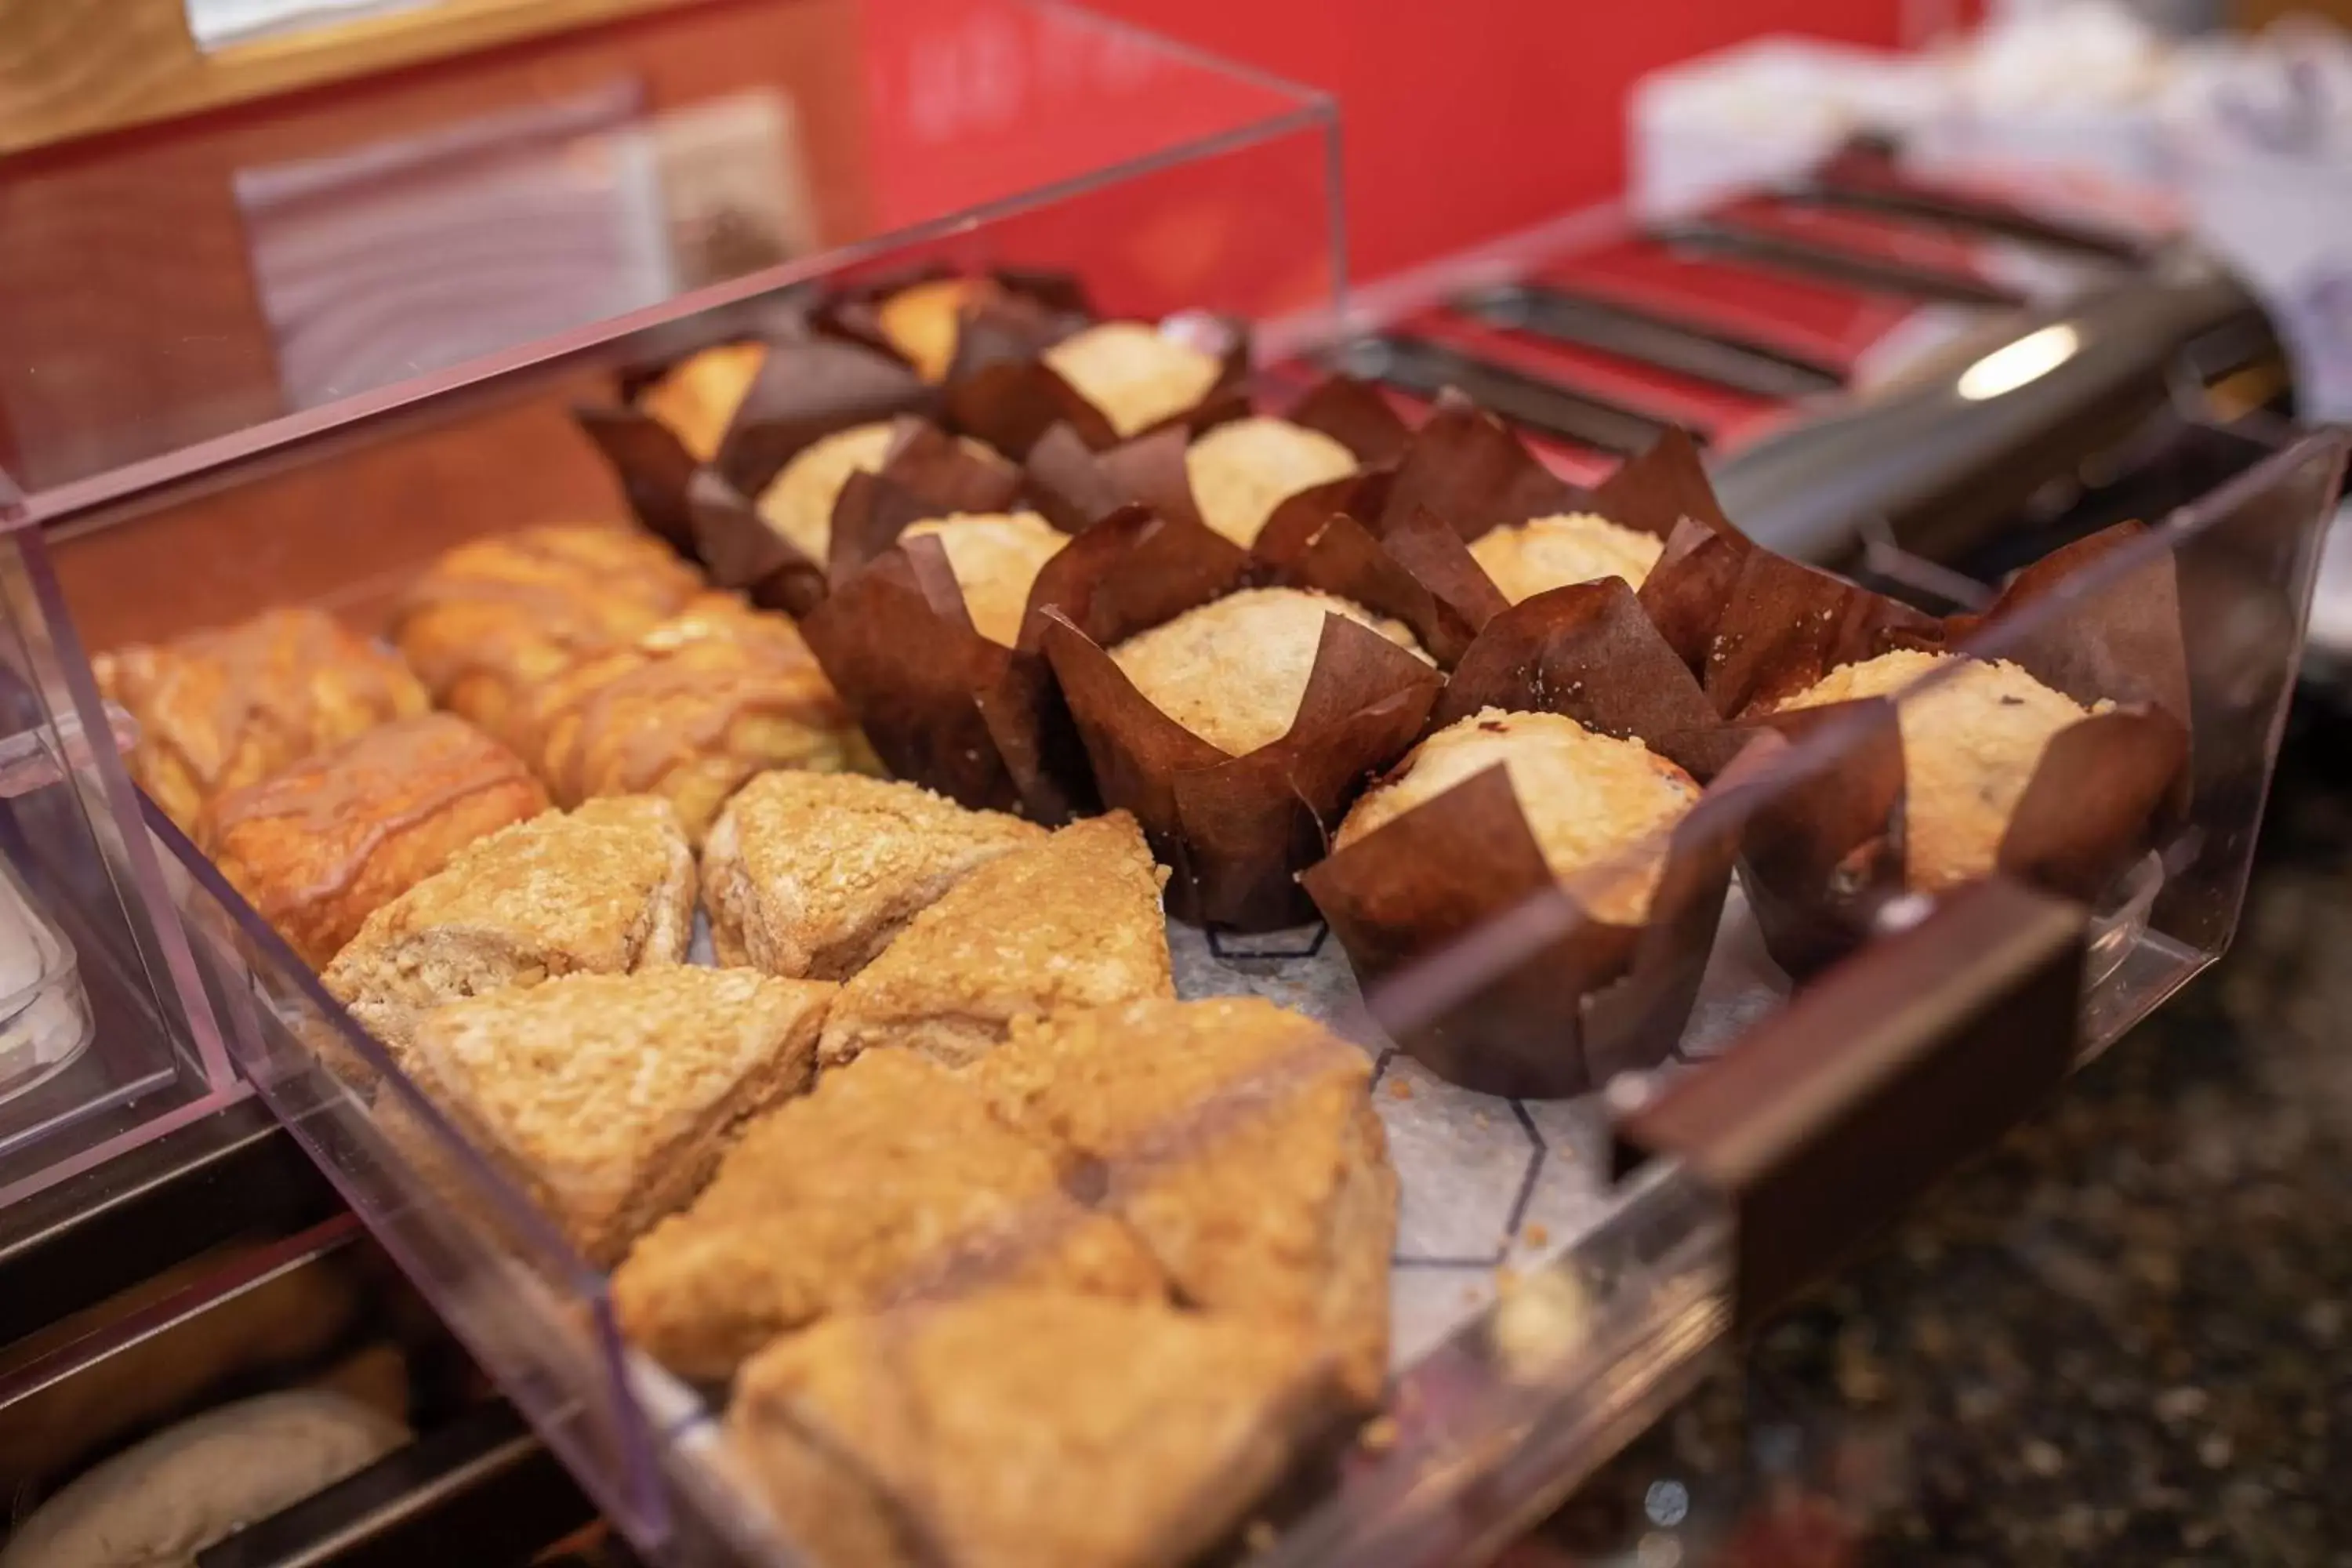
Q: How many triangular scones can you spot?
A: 7